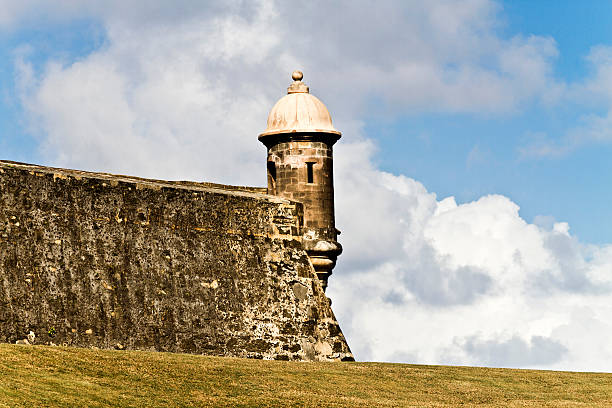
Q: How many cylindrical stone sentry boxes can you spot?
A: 1